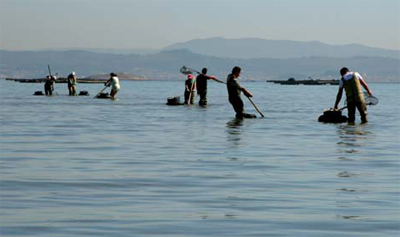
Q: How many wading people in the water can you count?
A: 7